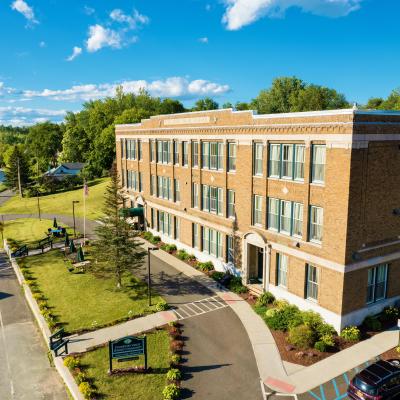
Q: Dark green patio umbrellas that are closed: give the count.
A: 4